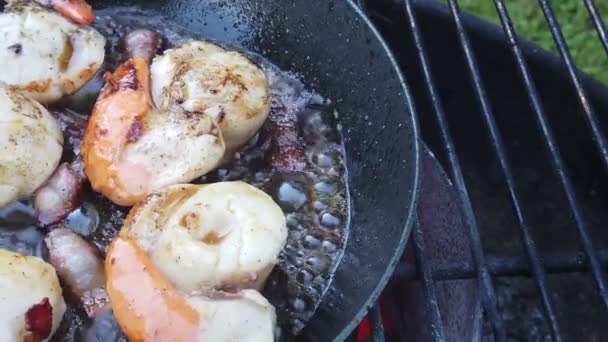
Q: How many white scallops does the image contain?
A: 5